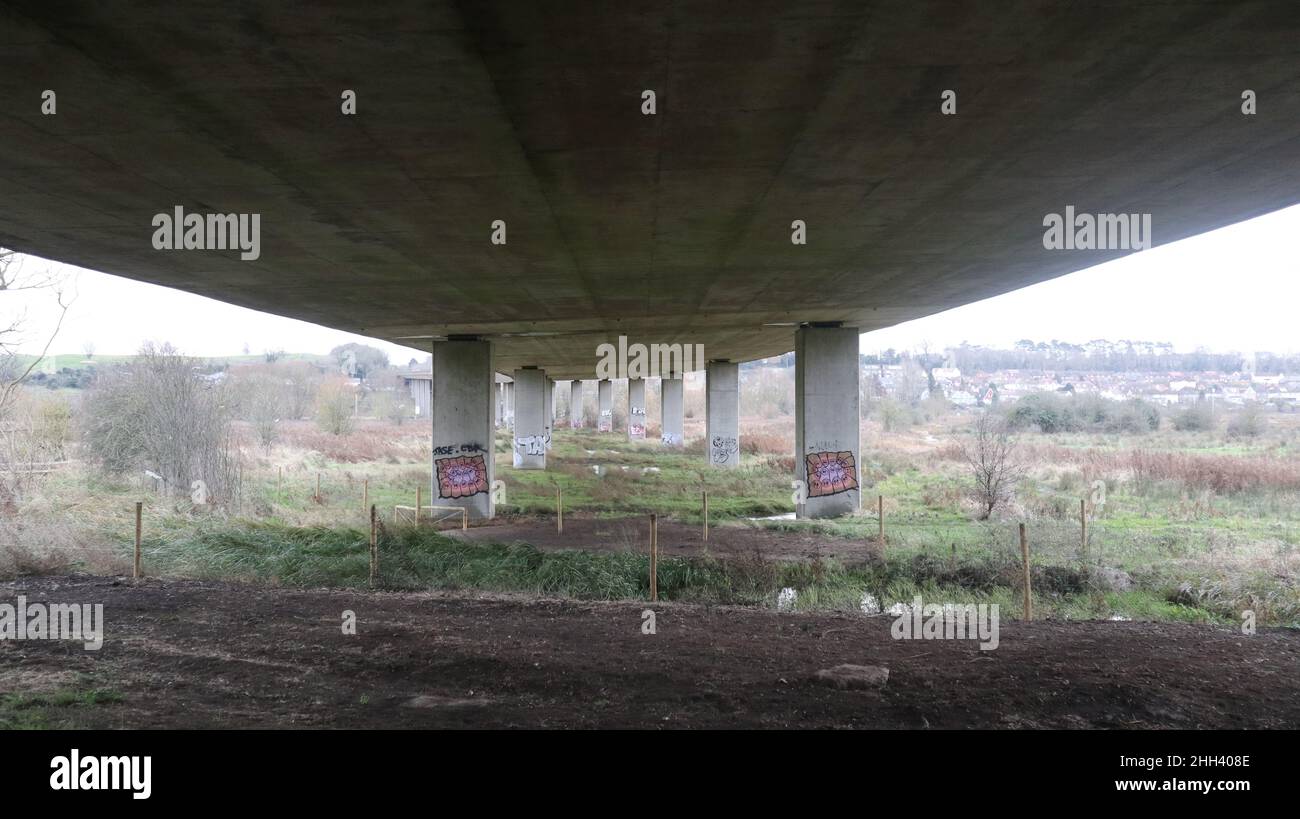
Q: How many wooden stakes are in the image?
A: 12